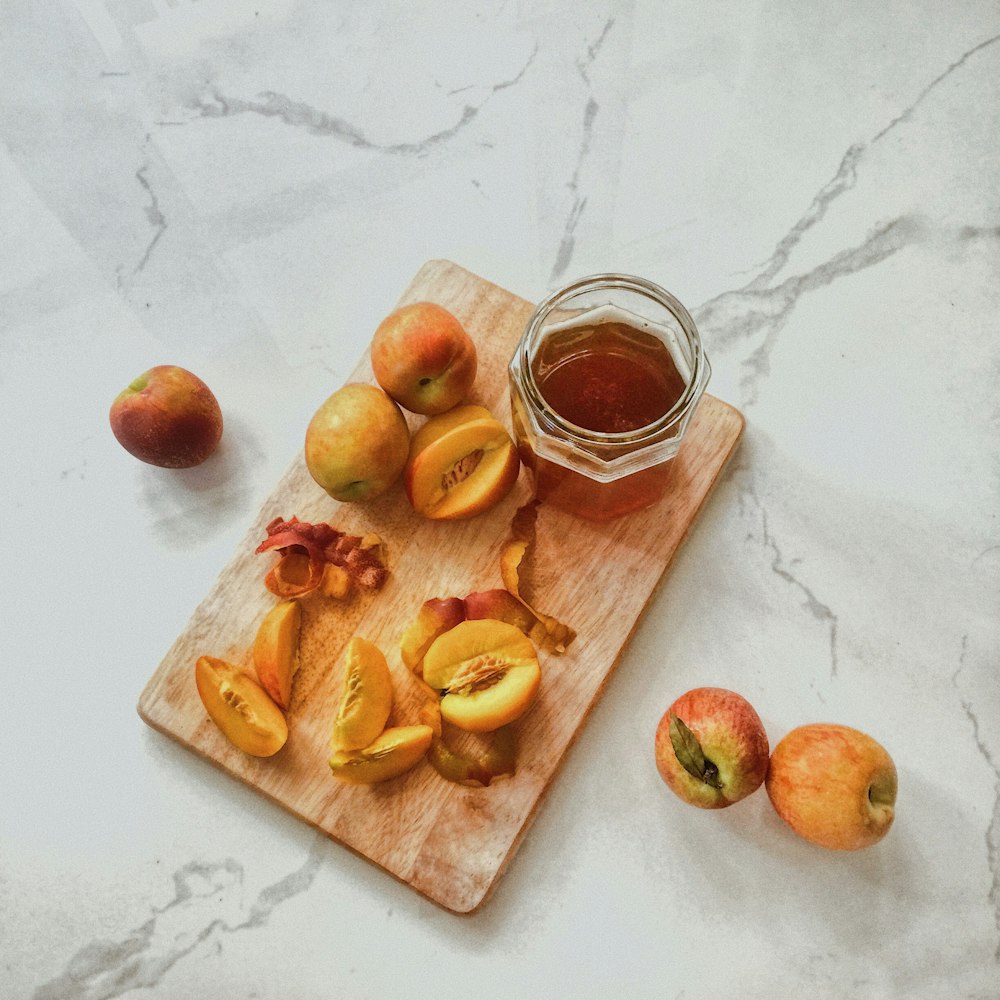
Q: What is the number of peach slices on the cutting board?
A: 4